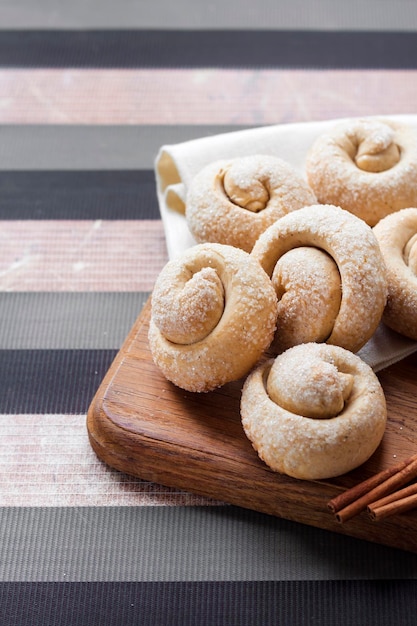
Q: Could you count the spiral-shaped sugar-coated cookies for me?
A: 6